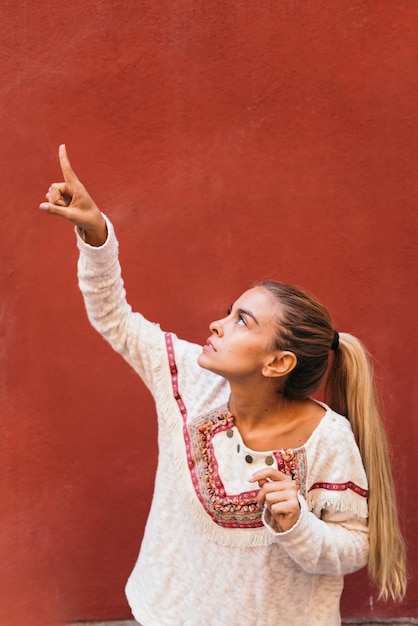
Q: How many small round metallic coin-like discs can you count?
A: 4